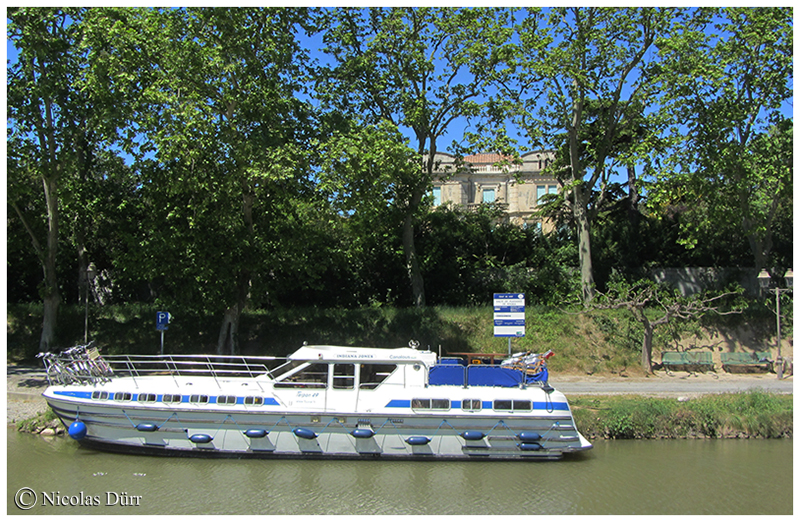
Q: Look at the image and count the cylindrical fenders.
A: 9